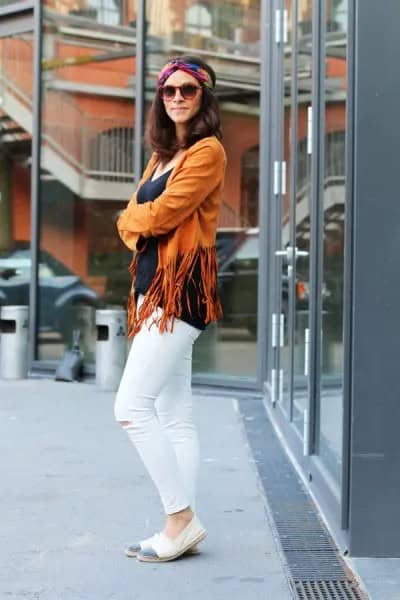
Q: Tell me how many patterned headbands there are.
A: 1